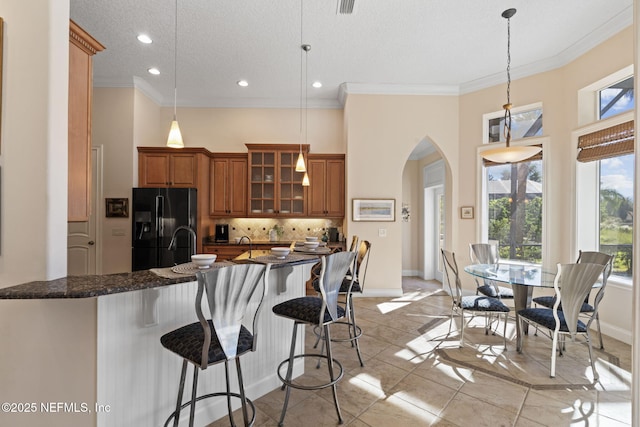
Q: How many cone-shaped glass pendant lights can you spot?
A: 3